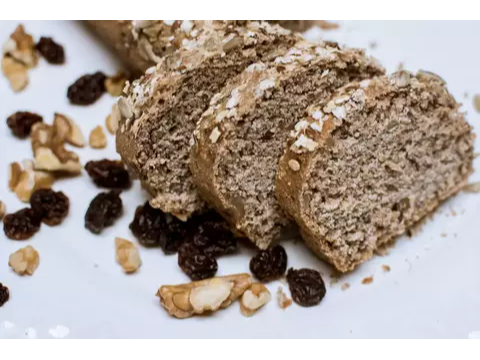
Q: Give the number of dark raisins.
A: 14